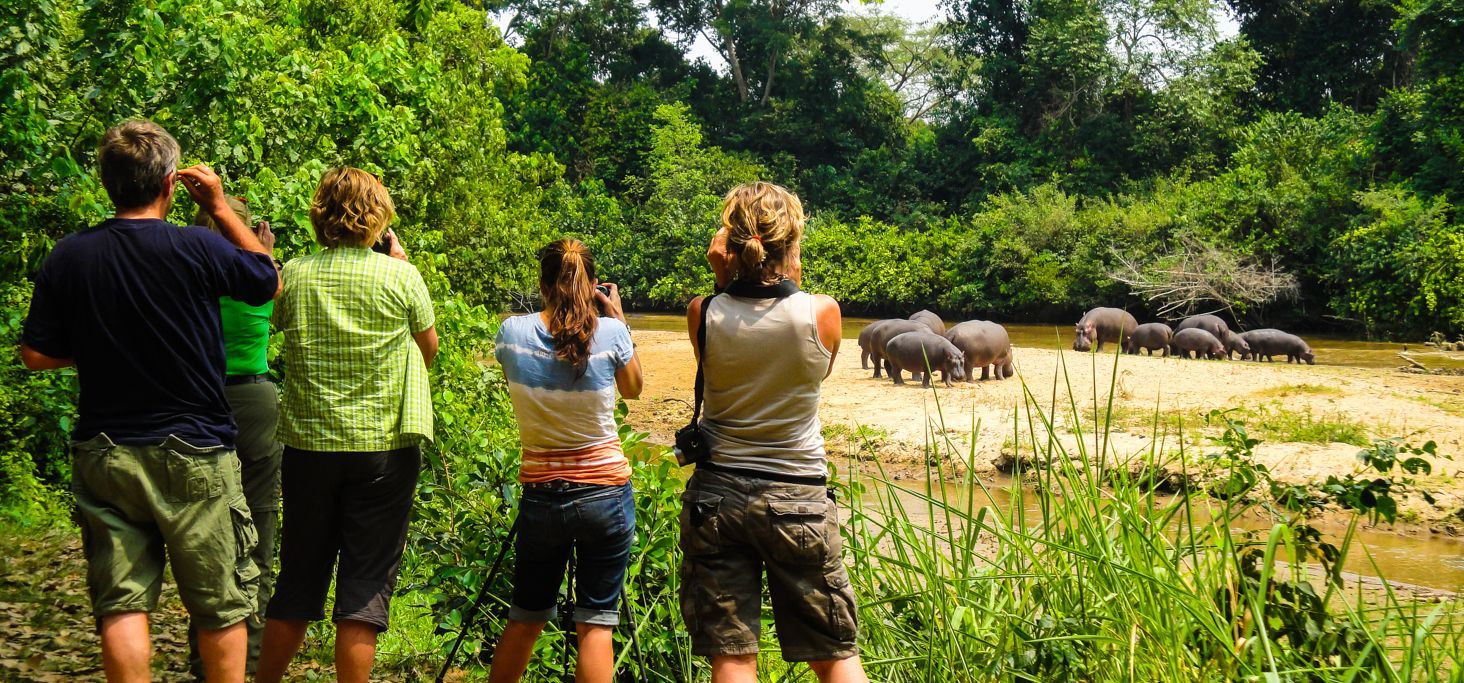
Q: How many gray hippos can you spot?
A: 10